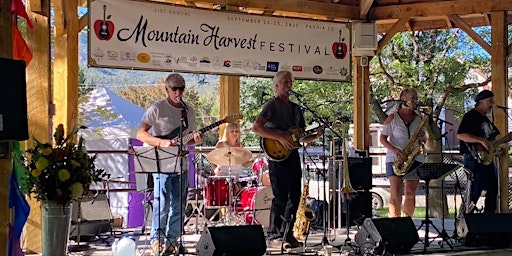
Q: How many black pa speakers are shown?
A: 4